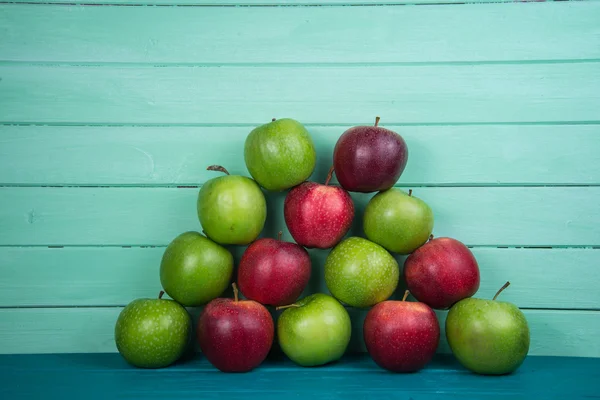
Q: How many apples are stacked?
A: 14